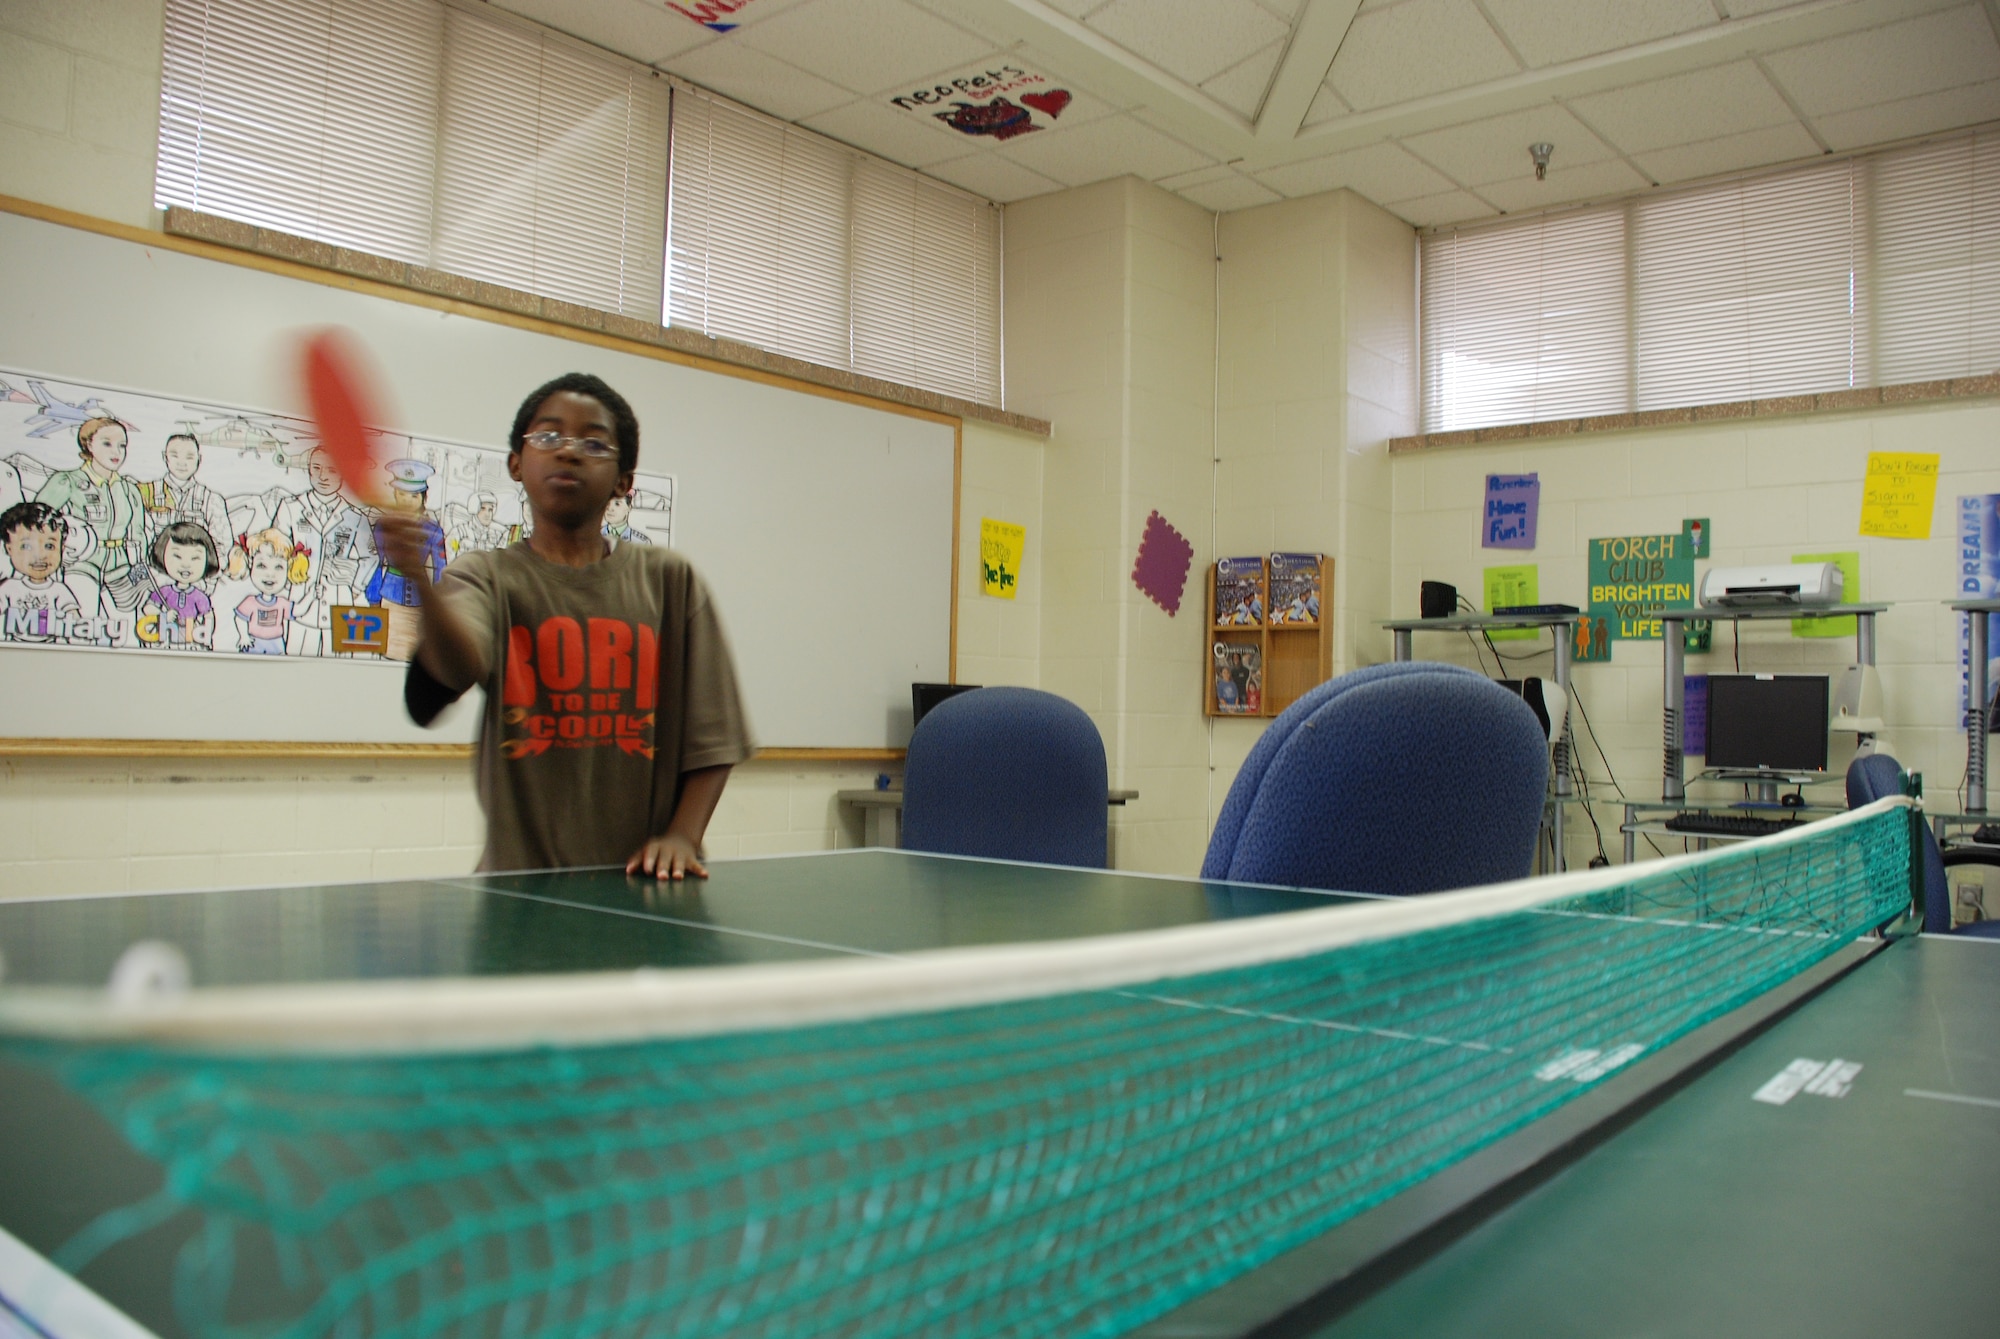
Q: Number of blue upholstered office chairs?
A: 3